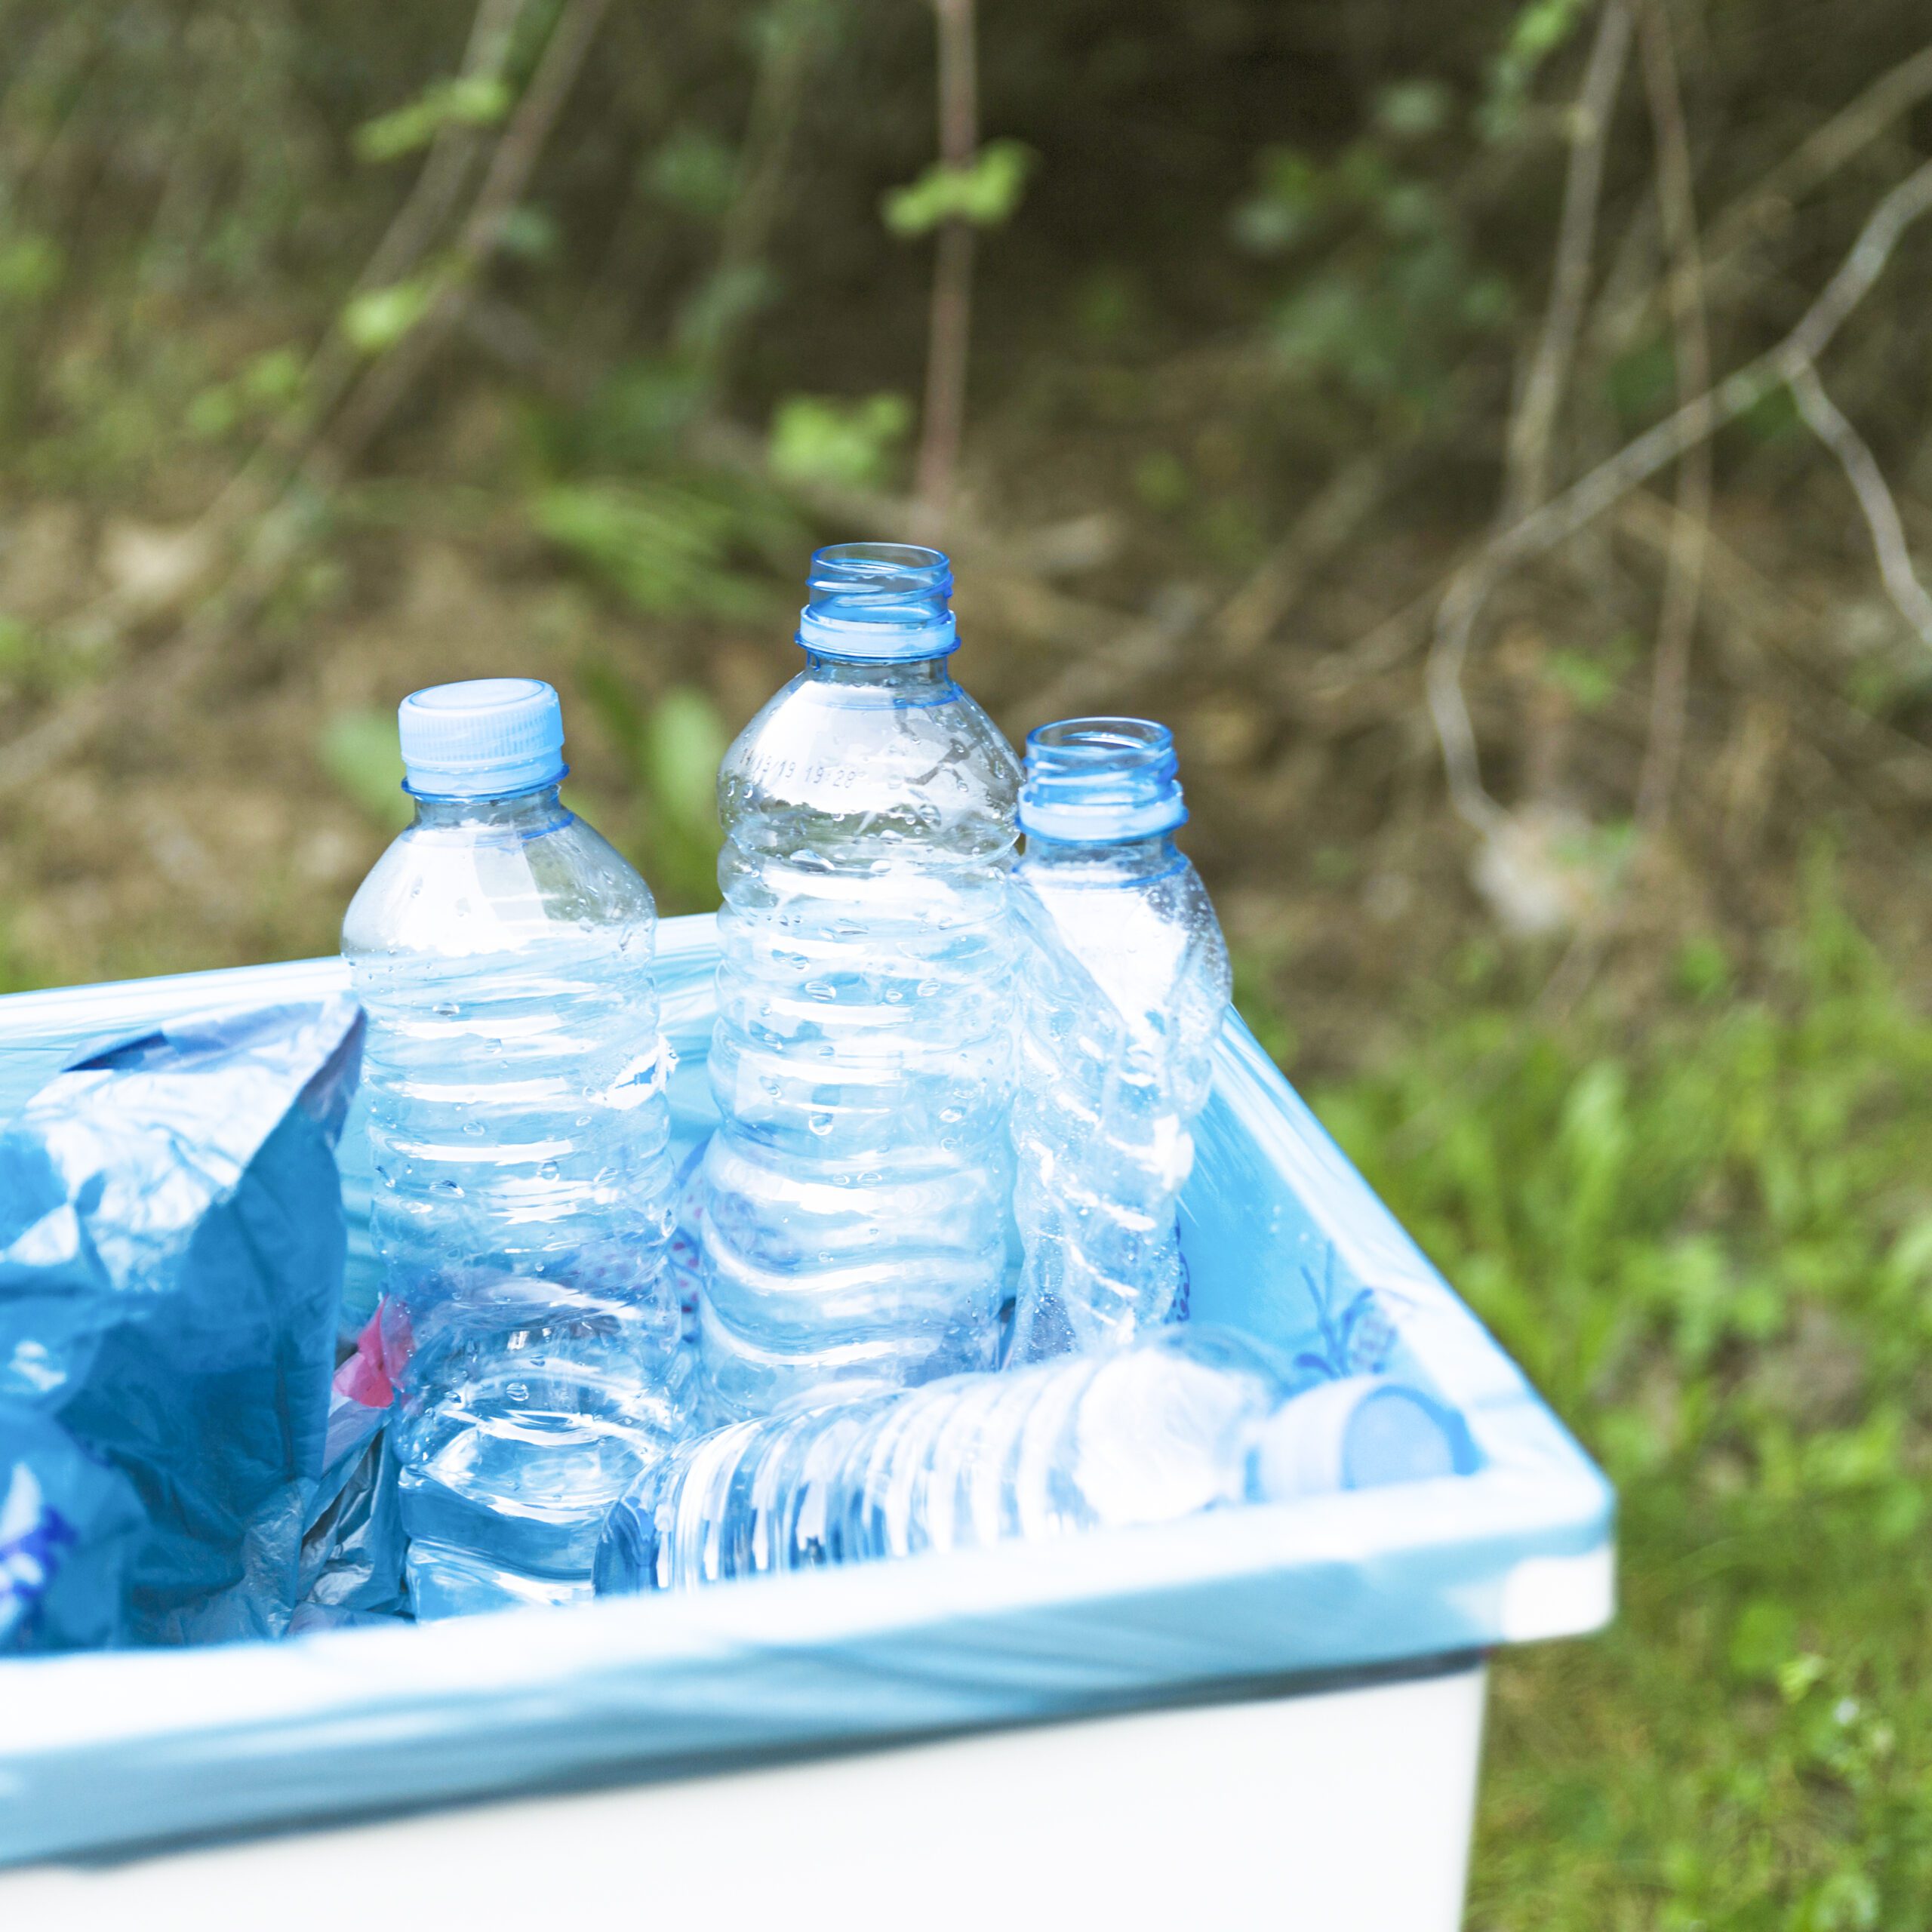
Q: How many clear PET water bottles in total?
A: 4